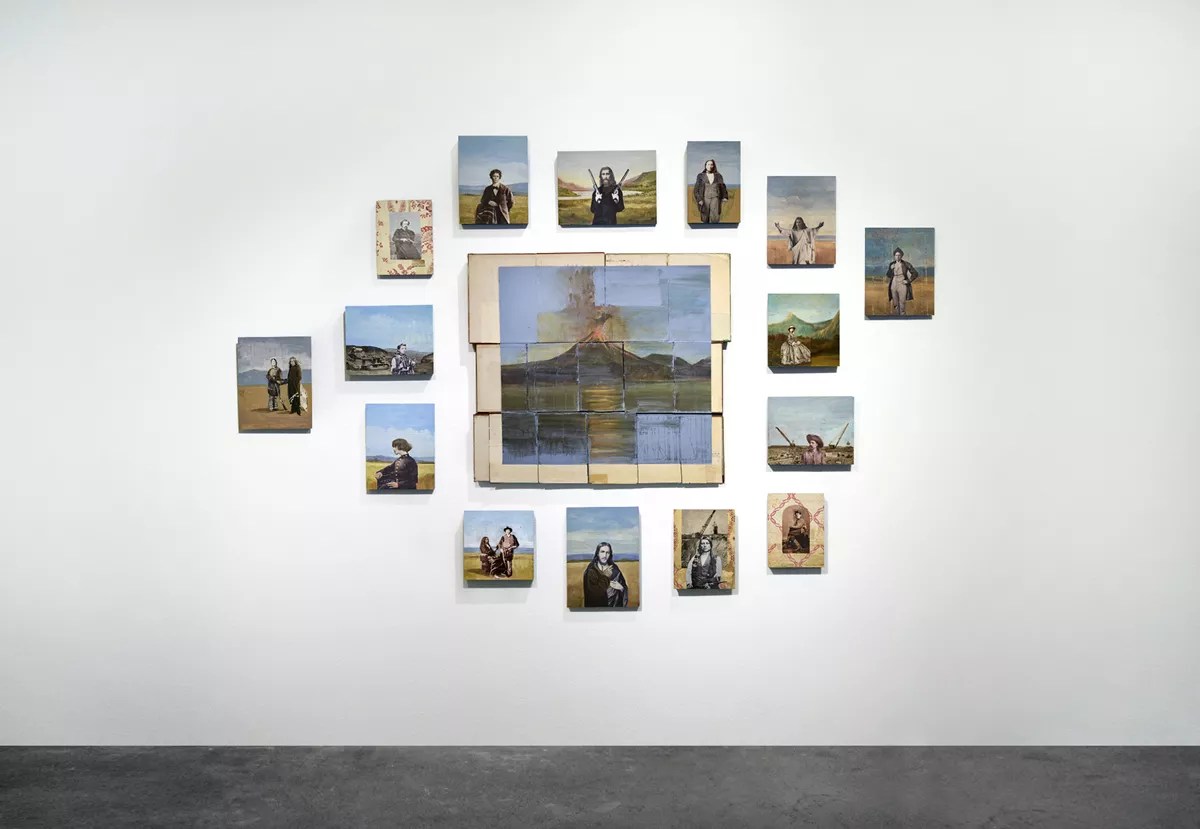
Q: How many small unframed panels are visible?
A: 15